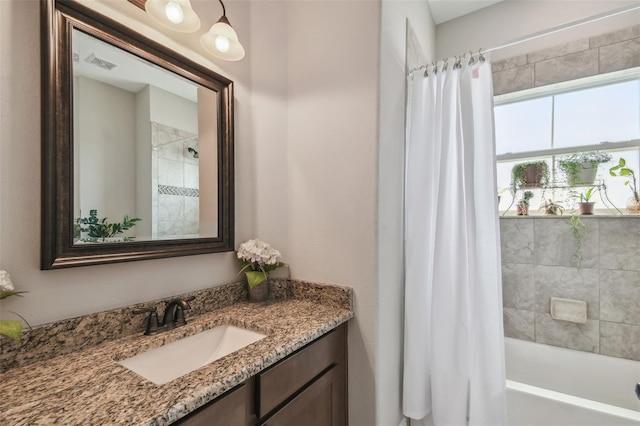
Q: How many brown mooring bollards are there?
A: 0